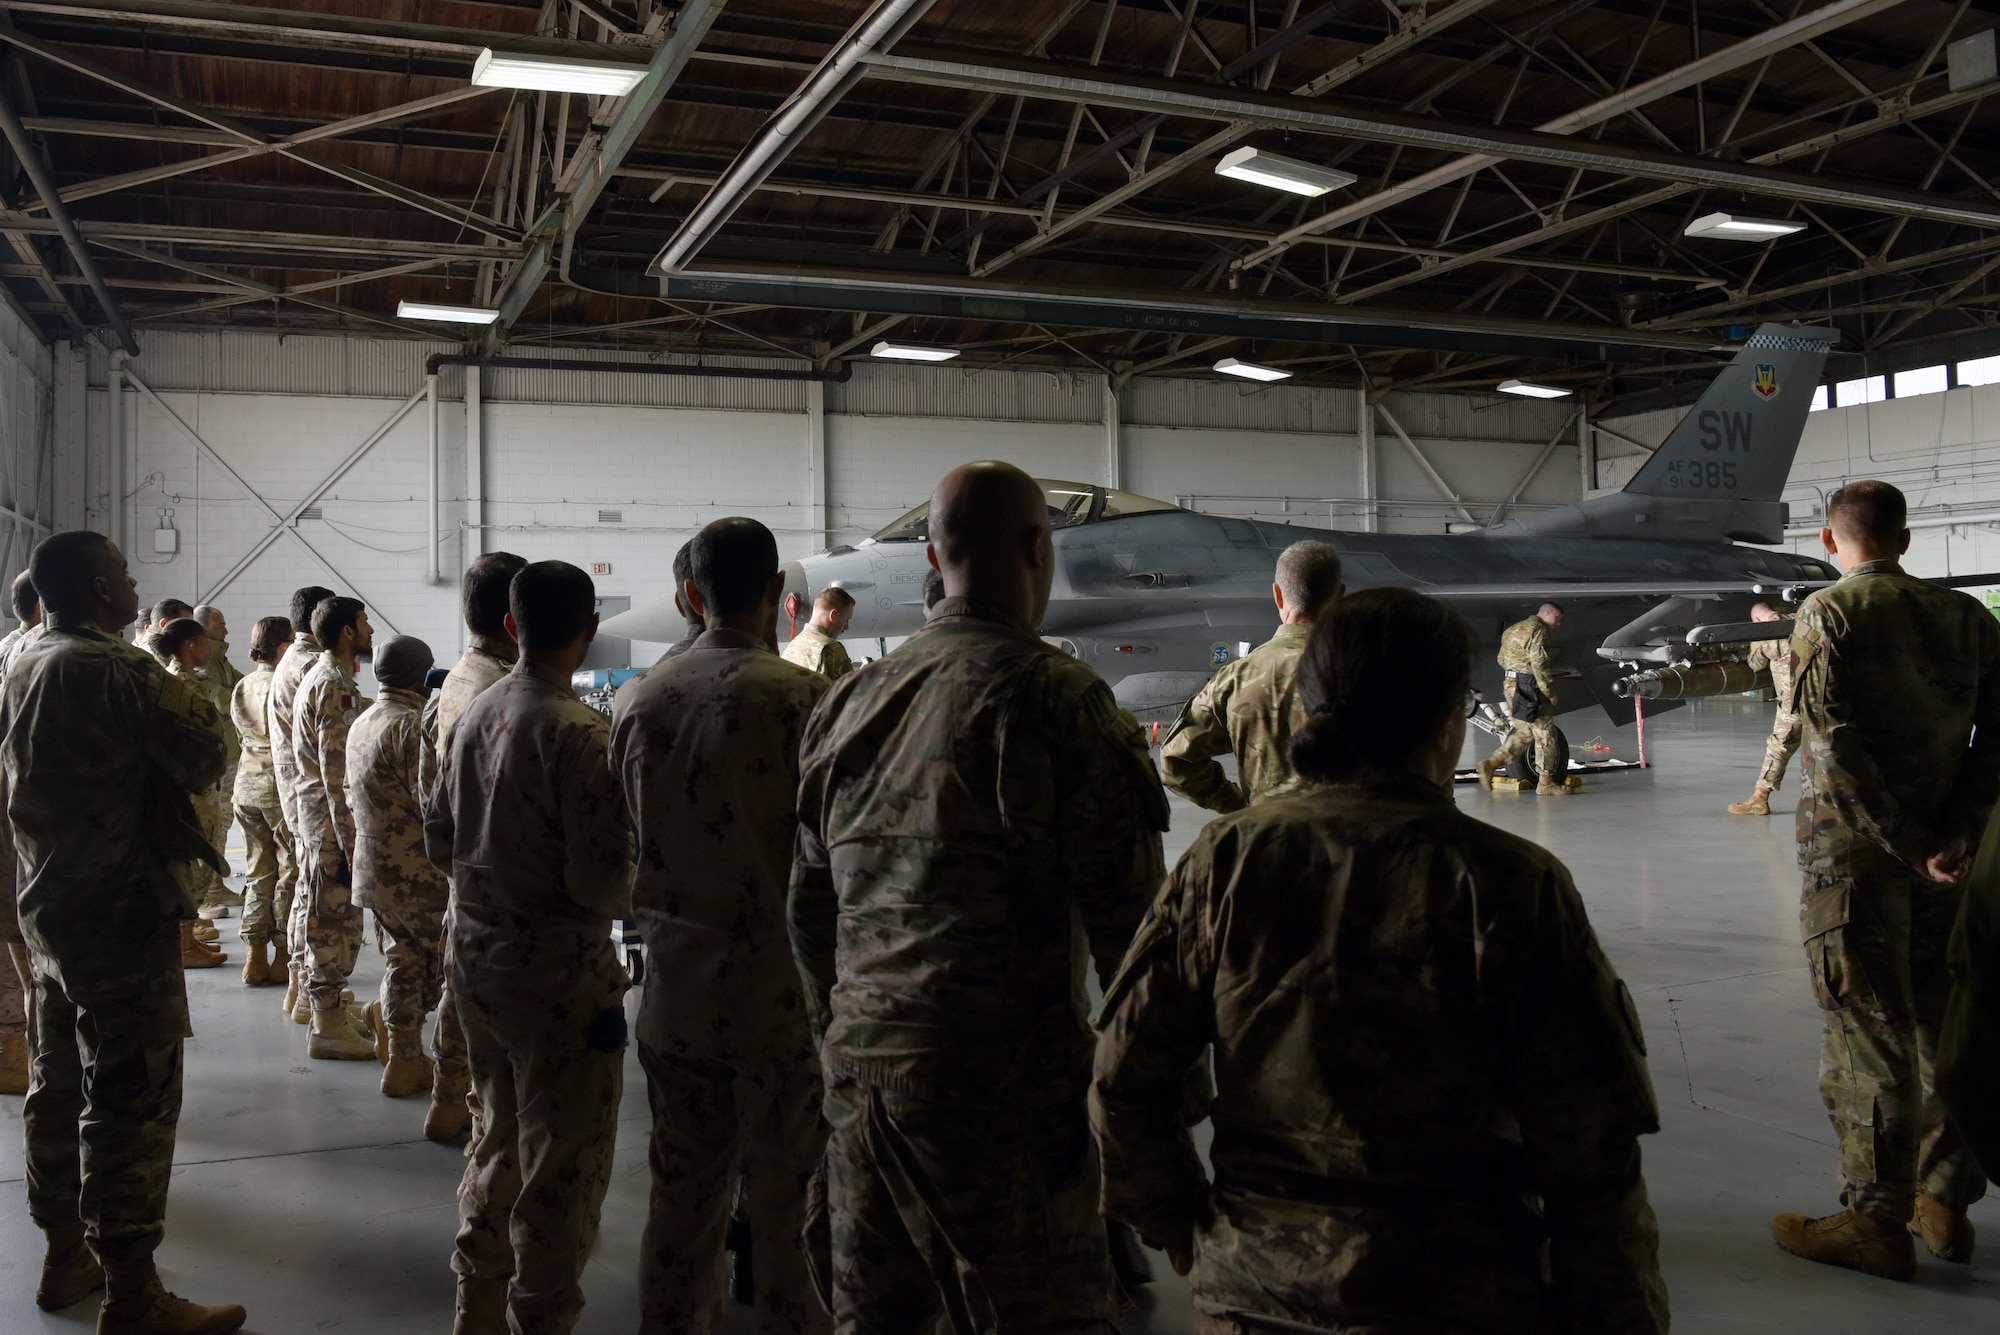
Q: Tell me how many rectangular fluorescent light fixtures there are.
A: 7